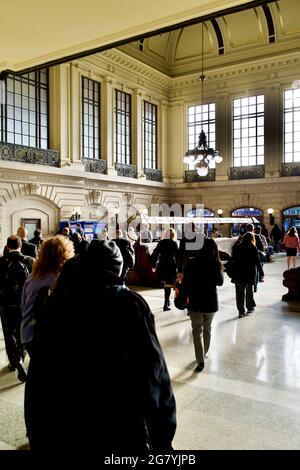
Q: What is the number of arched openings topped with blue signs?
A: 3